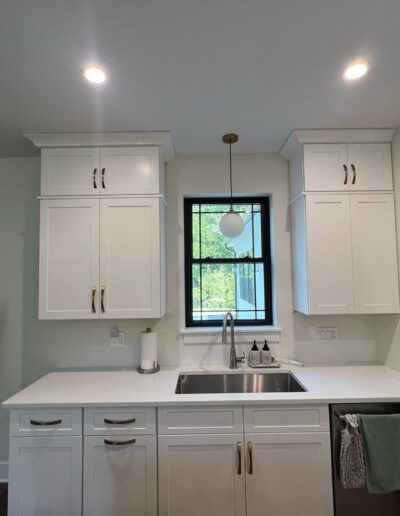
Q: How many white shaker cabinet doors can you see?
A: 12